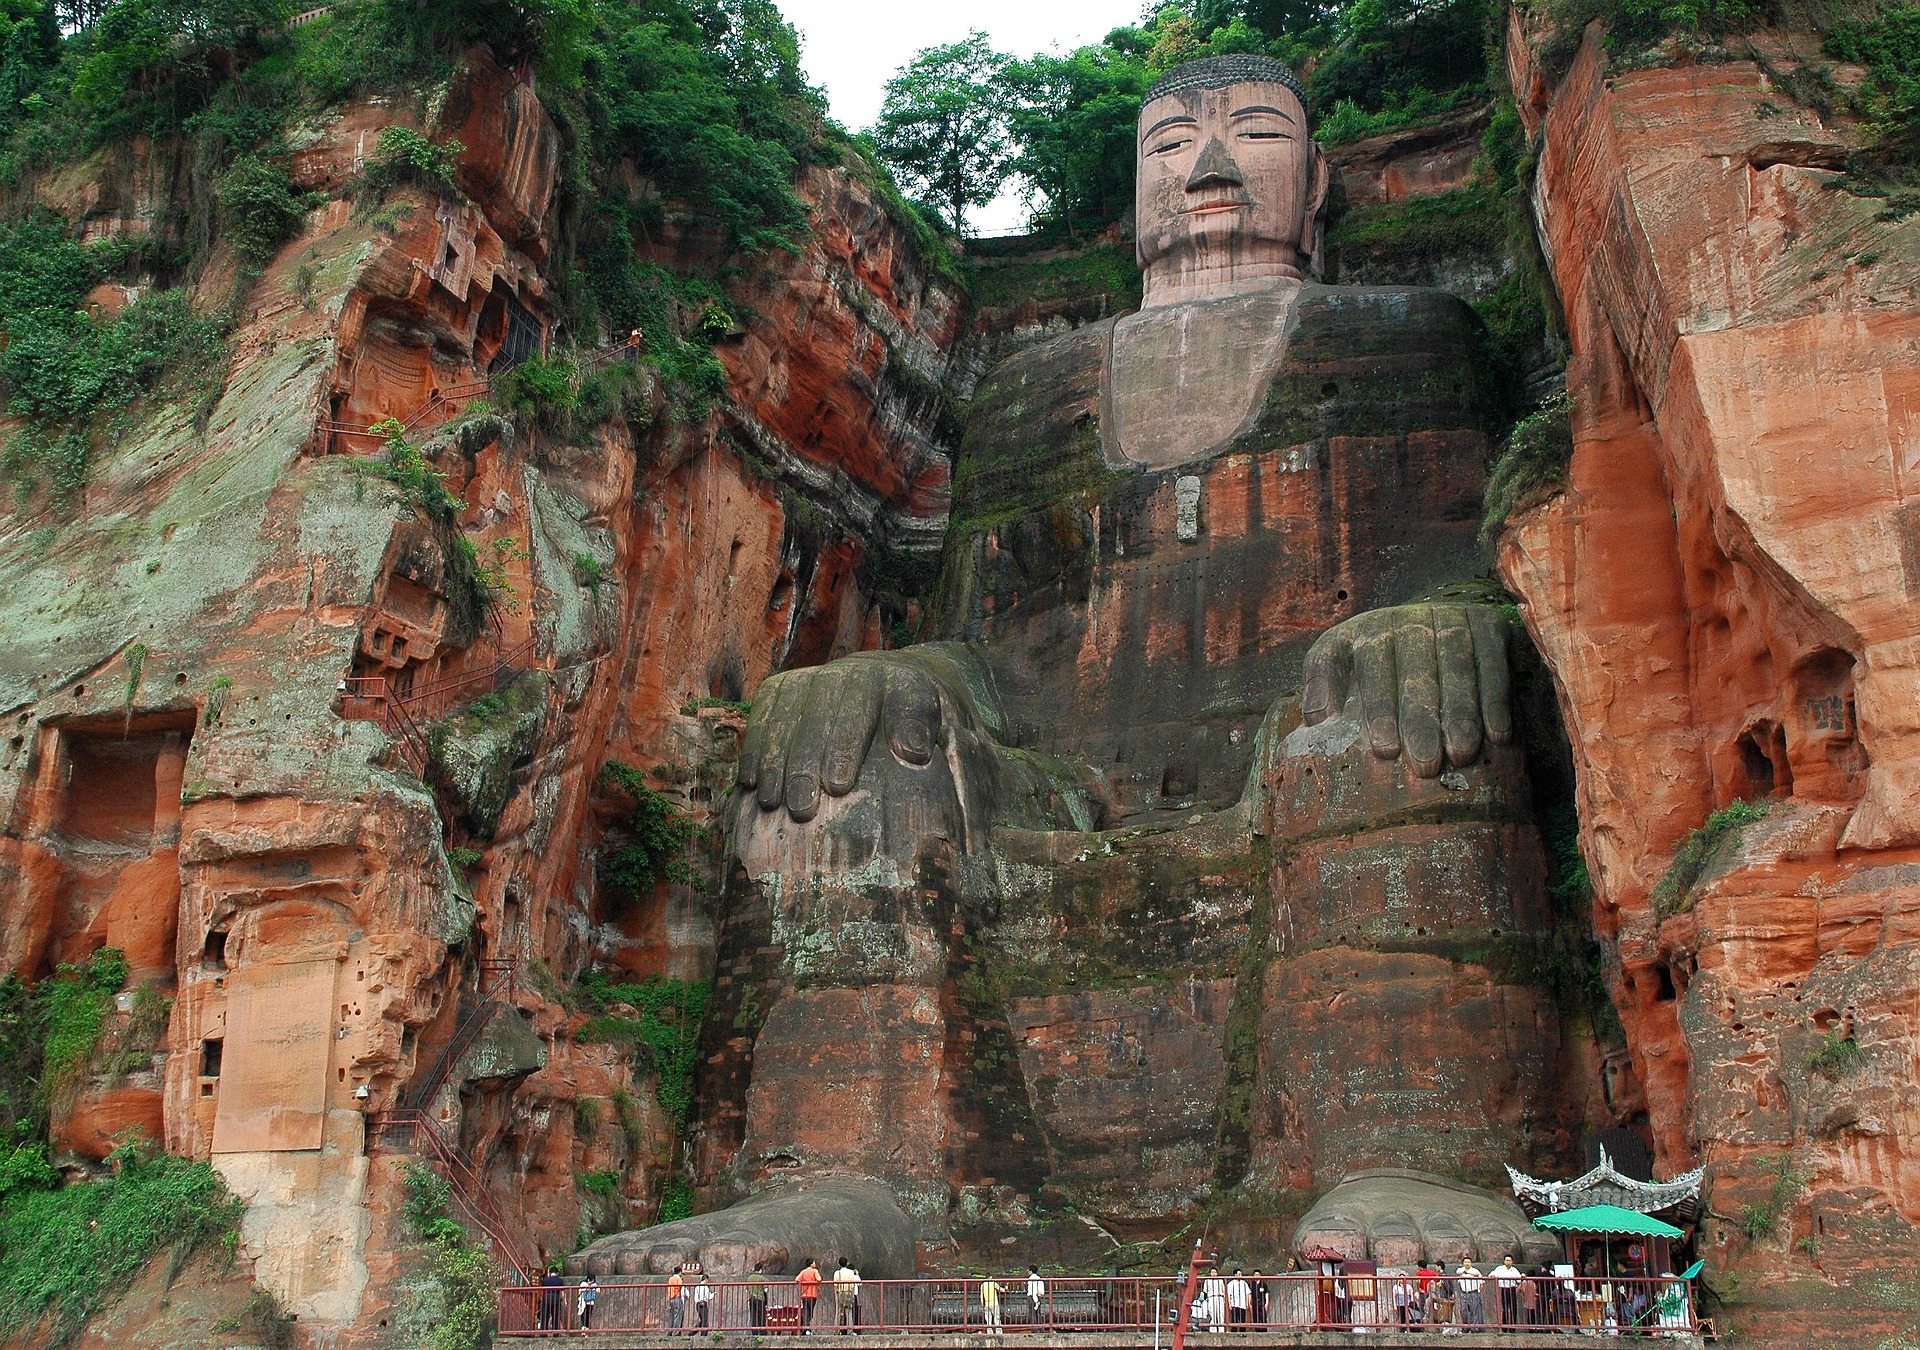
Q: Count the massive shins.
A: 2